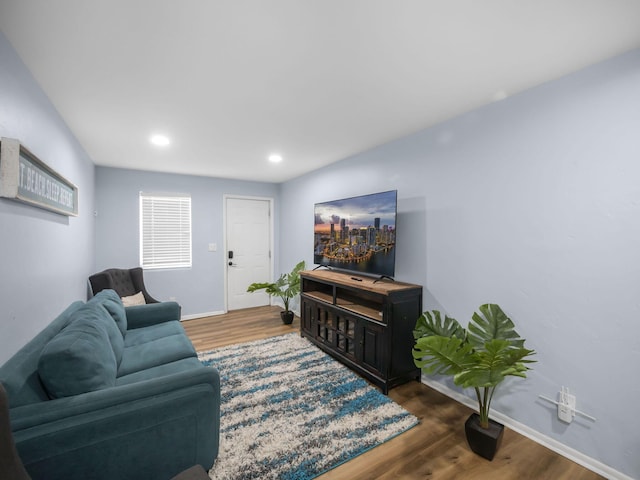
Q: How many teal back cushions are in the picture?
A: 3